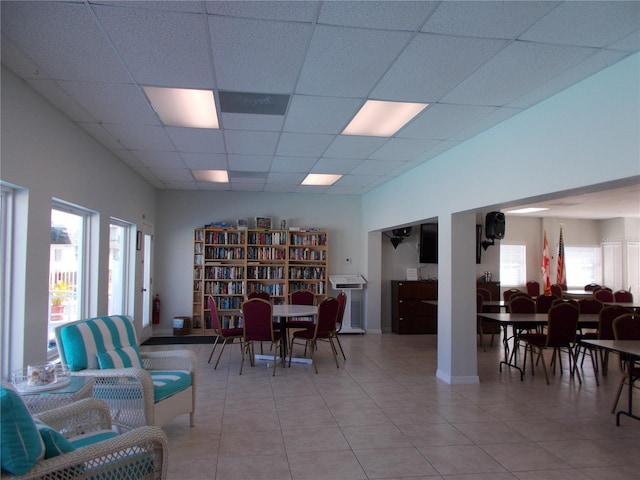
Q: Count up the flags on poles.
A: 2